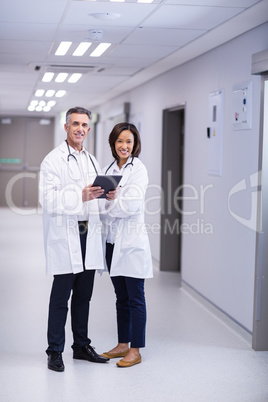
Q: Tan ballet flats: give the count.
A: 2